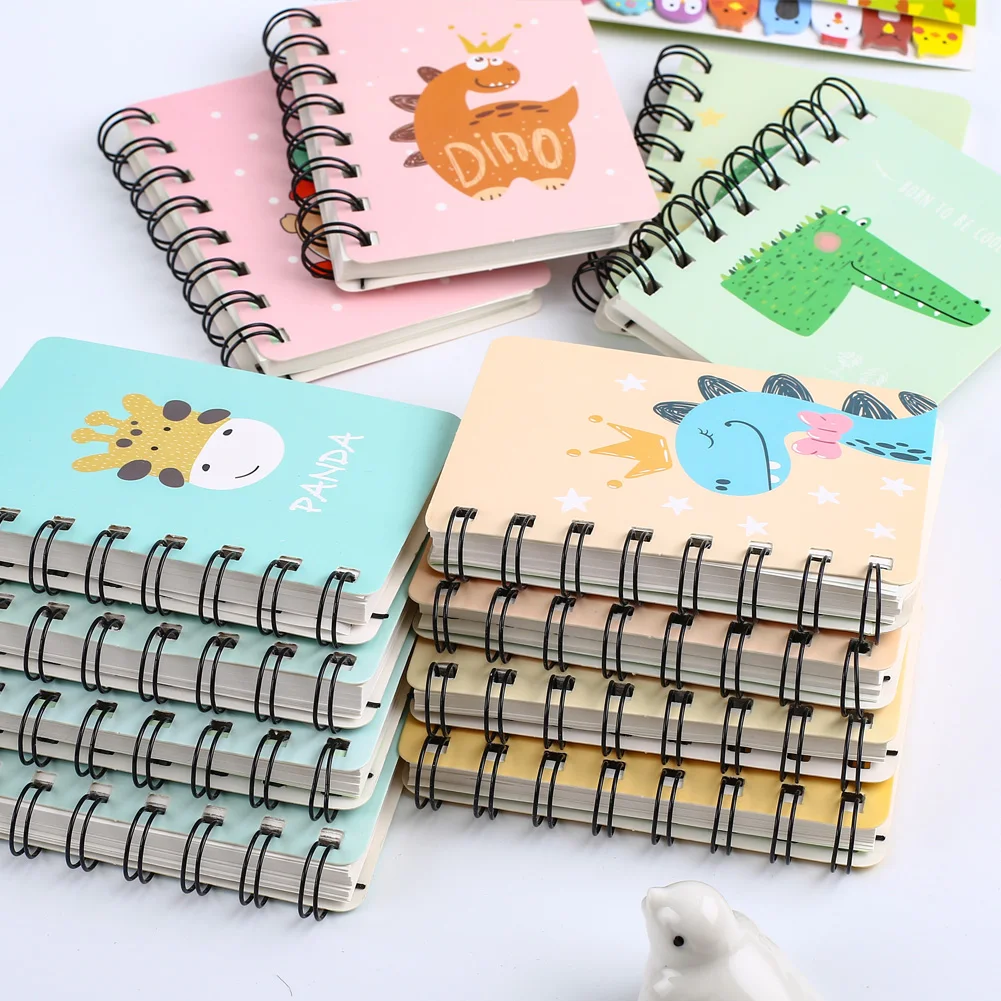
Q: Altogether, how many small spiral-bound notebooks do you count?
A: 12